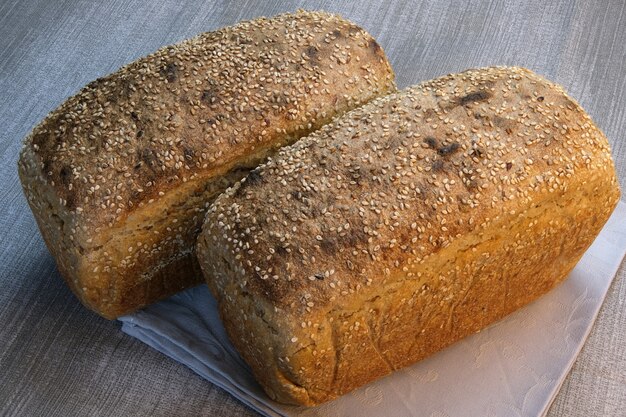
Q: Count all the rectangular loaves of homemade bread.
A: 2